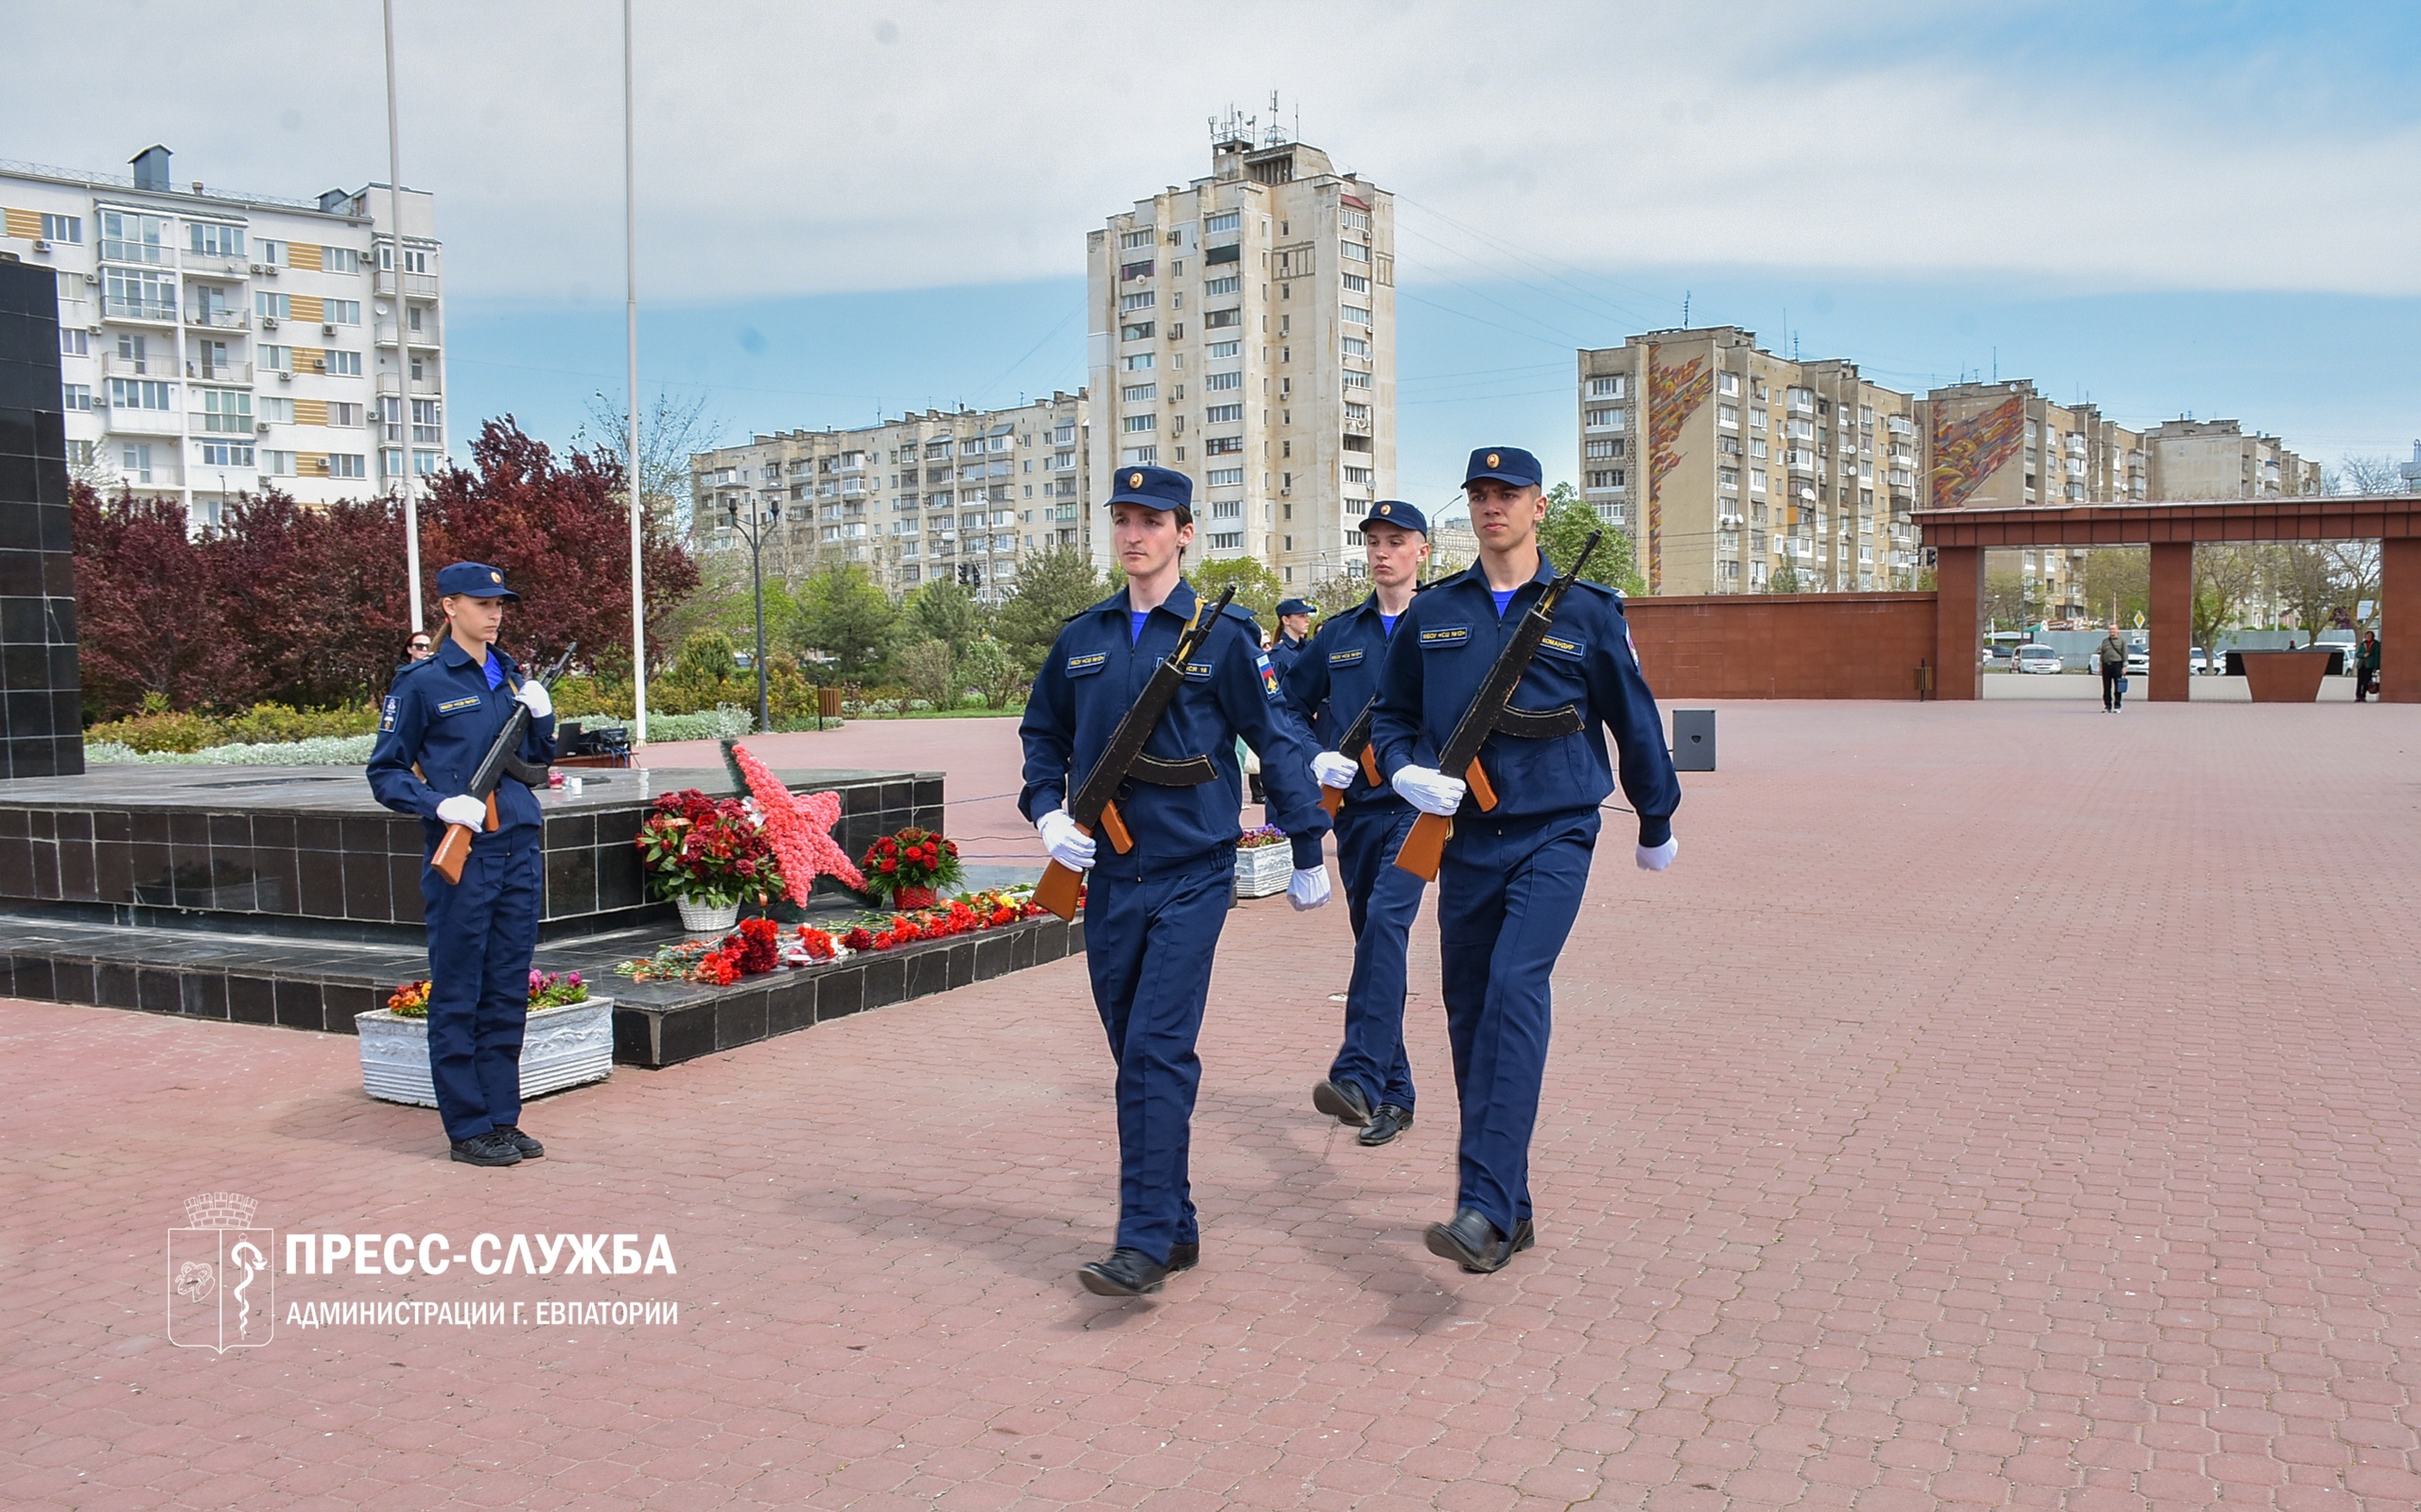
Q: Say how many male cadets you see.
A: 3